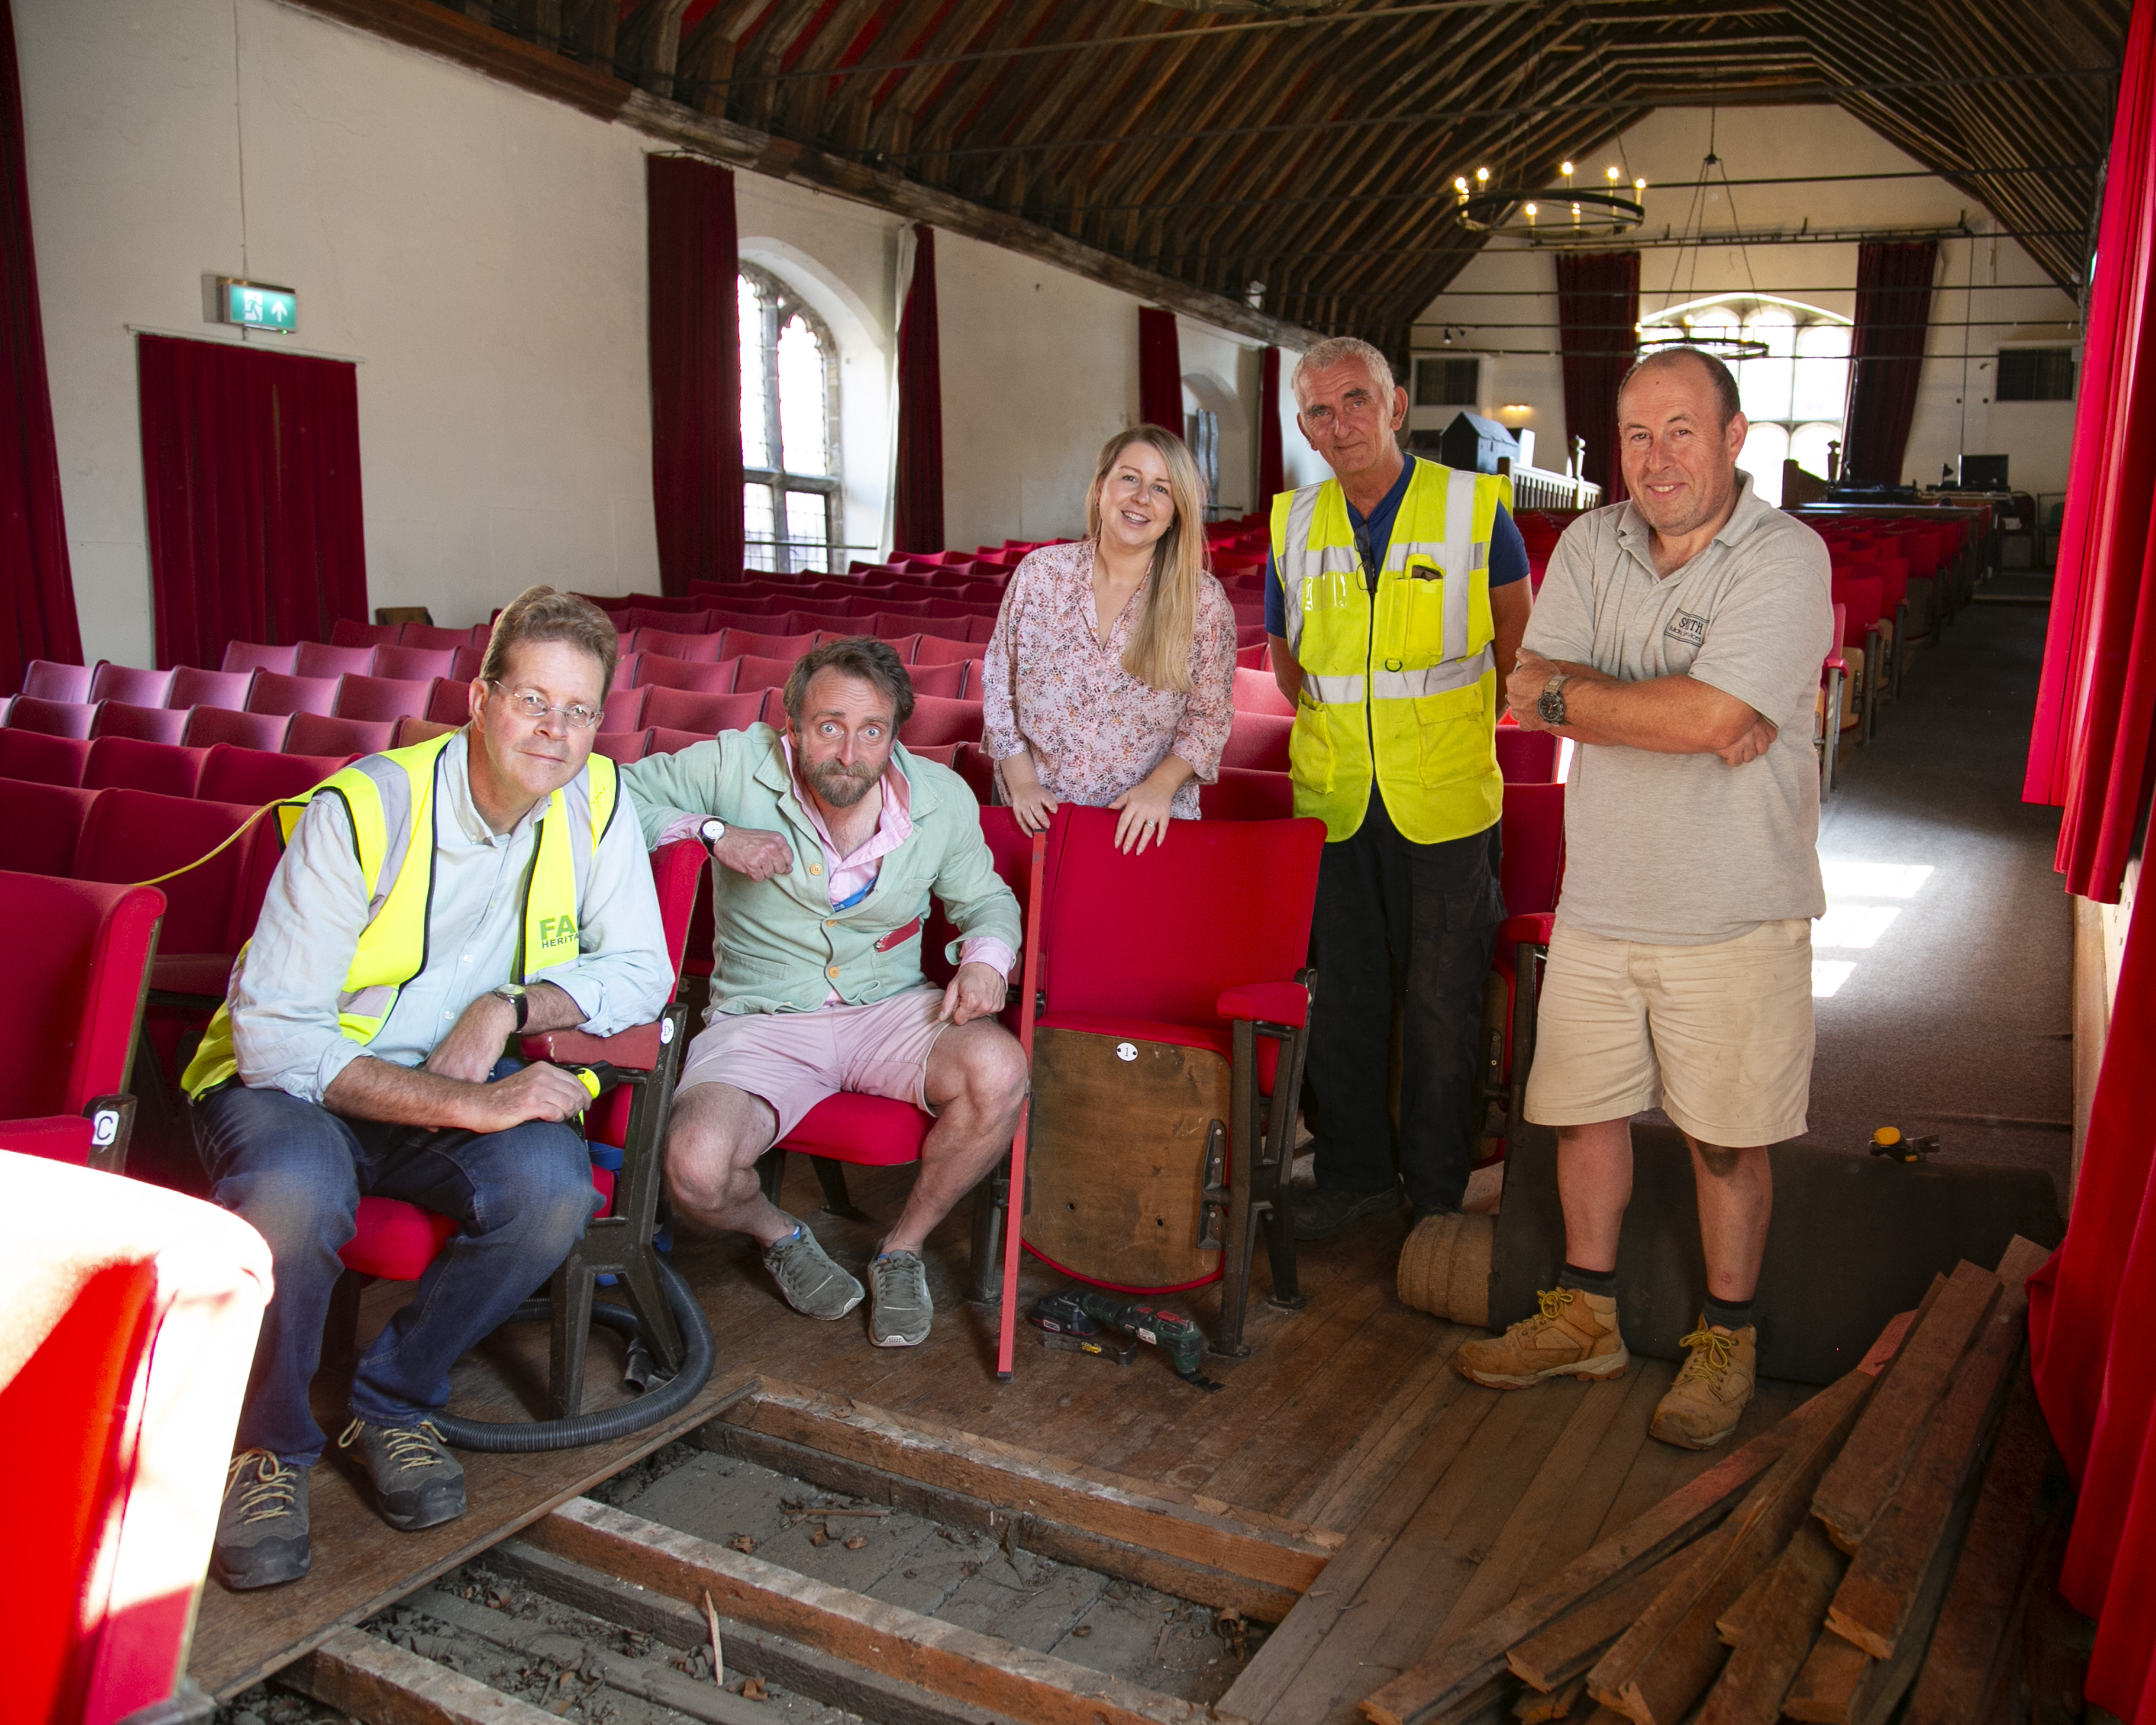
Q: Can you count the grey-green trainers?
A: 2